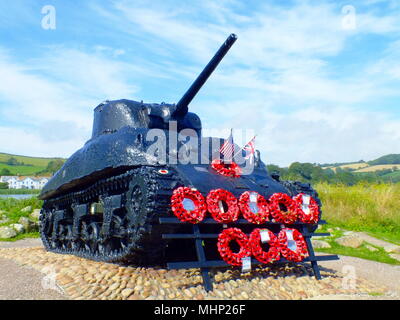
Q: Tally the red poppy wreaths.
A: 9